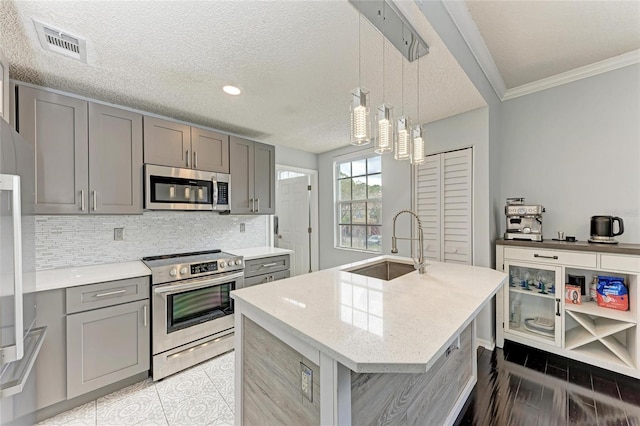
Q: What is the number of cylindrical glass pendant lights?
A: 4